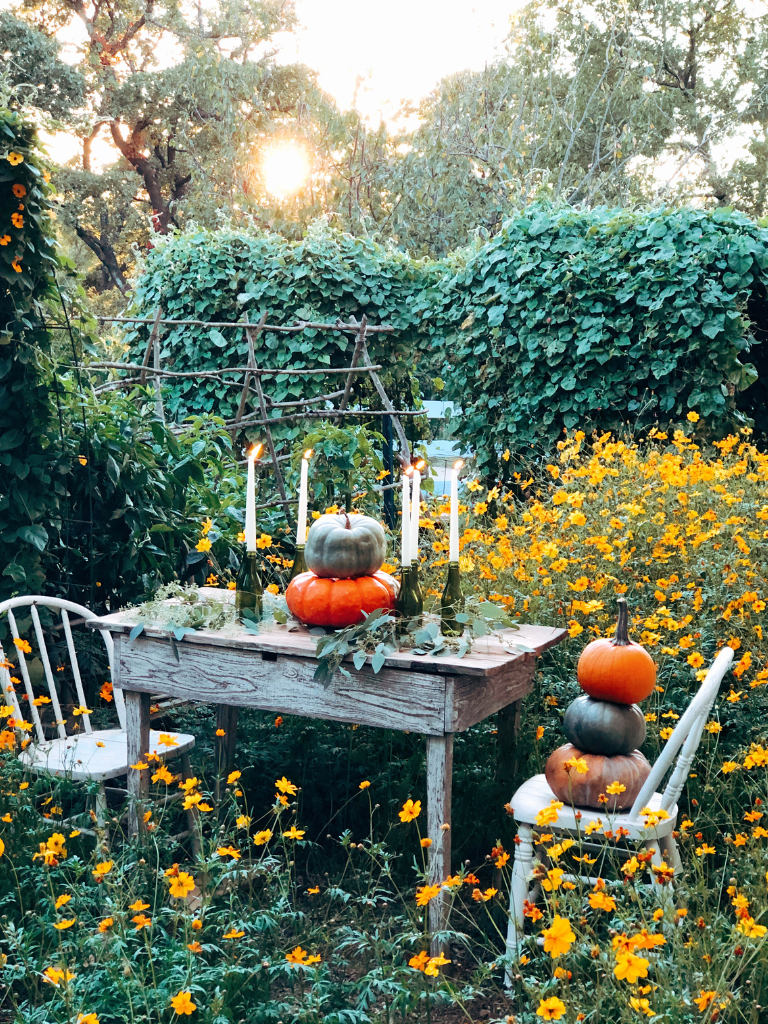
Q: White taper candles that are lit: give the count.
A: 5